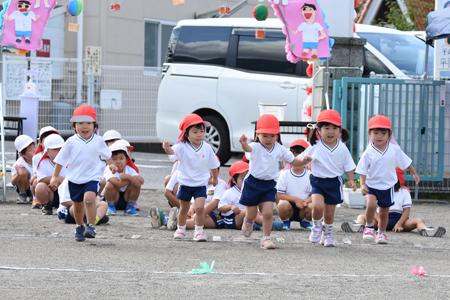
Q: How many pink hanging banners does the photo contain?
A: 2